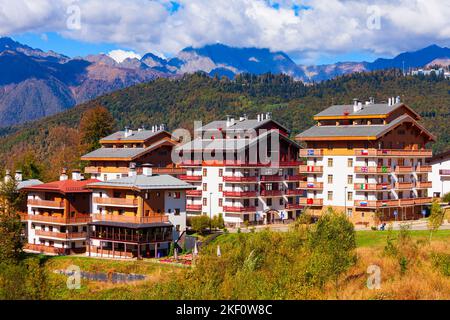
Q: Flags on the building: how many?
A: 12